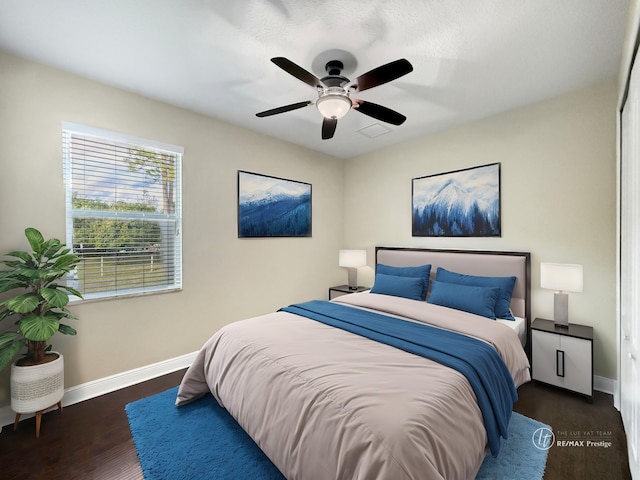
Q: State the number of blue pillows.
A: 4